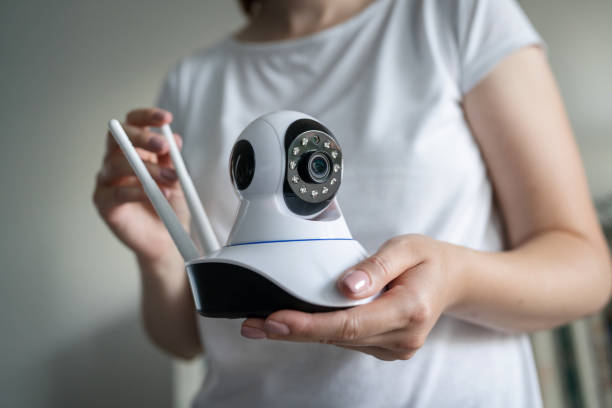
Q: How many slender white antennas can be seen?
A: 2